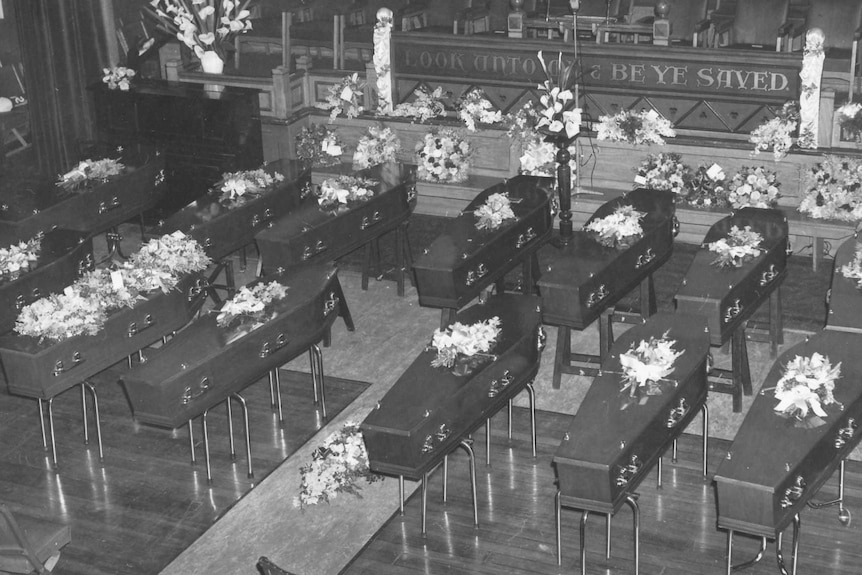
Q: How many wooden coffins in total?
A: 13